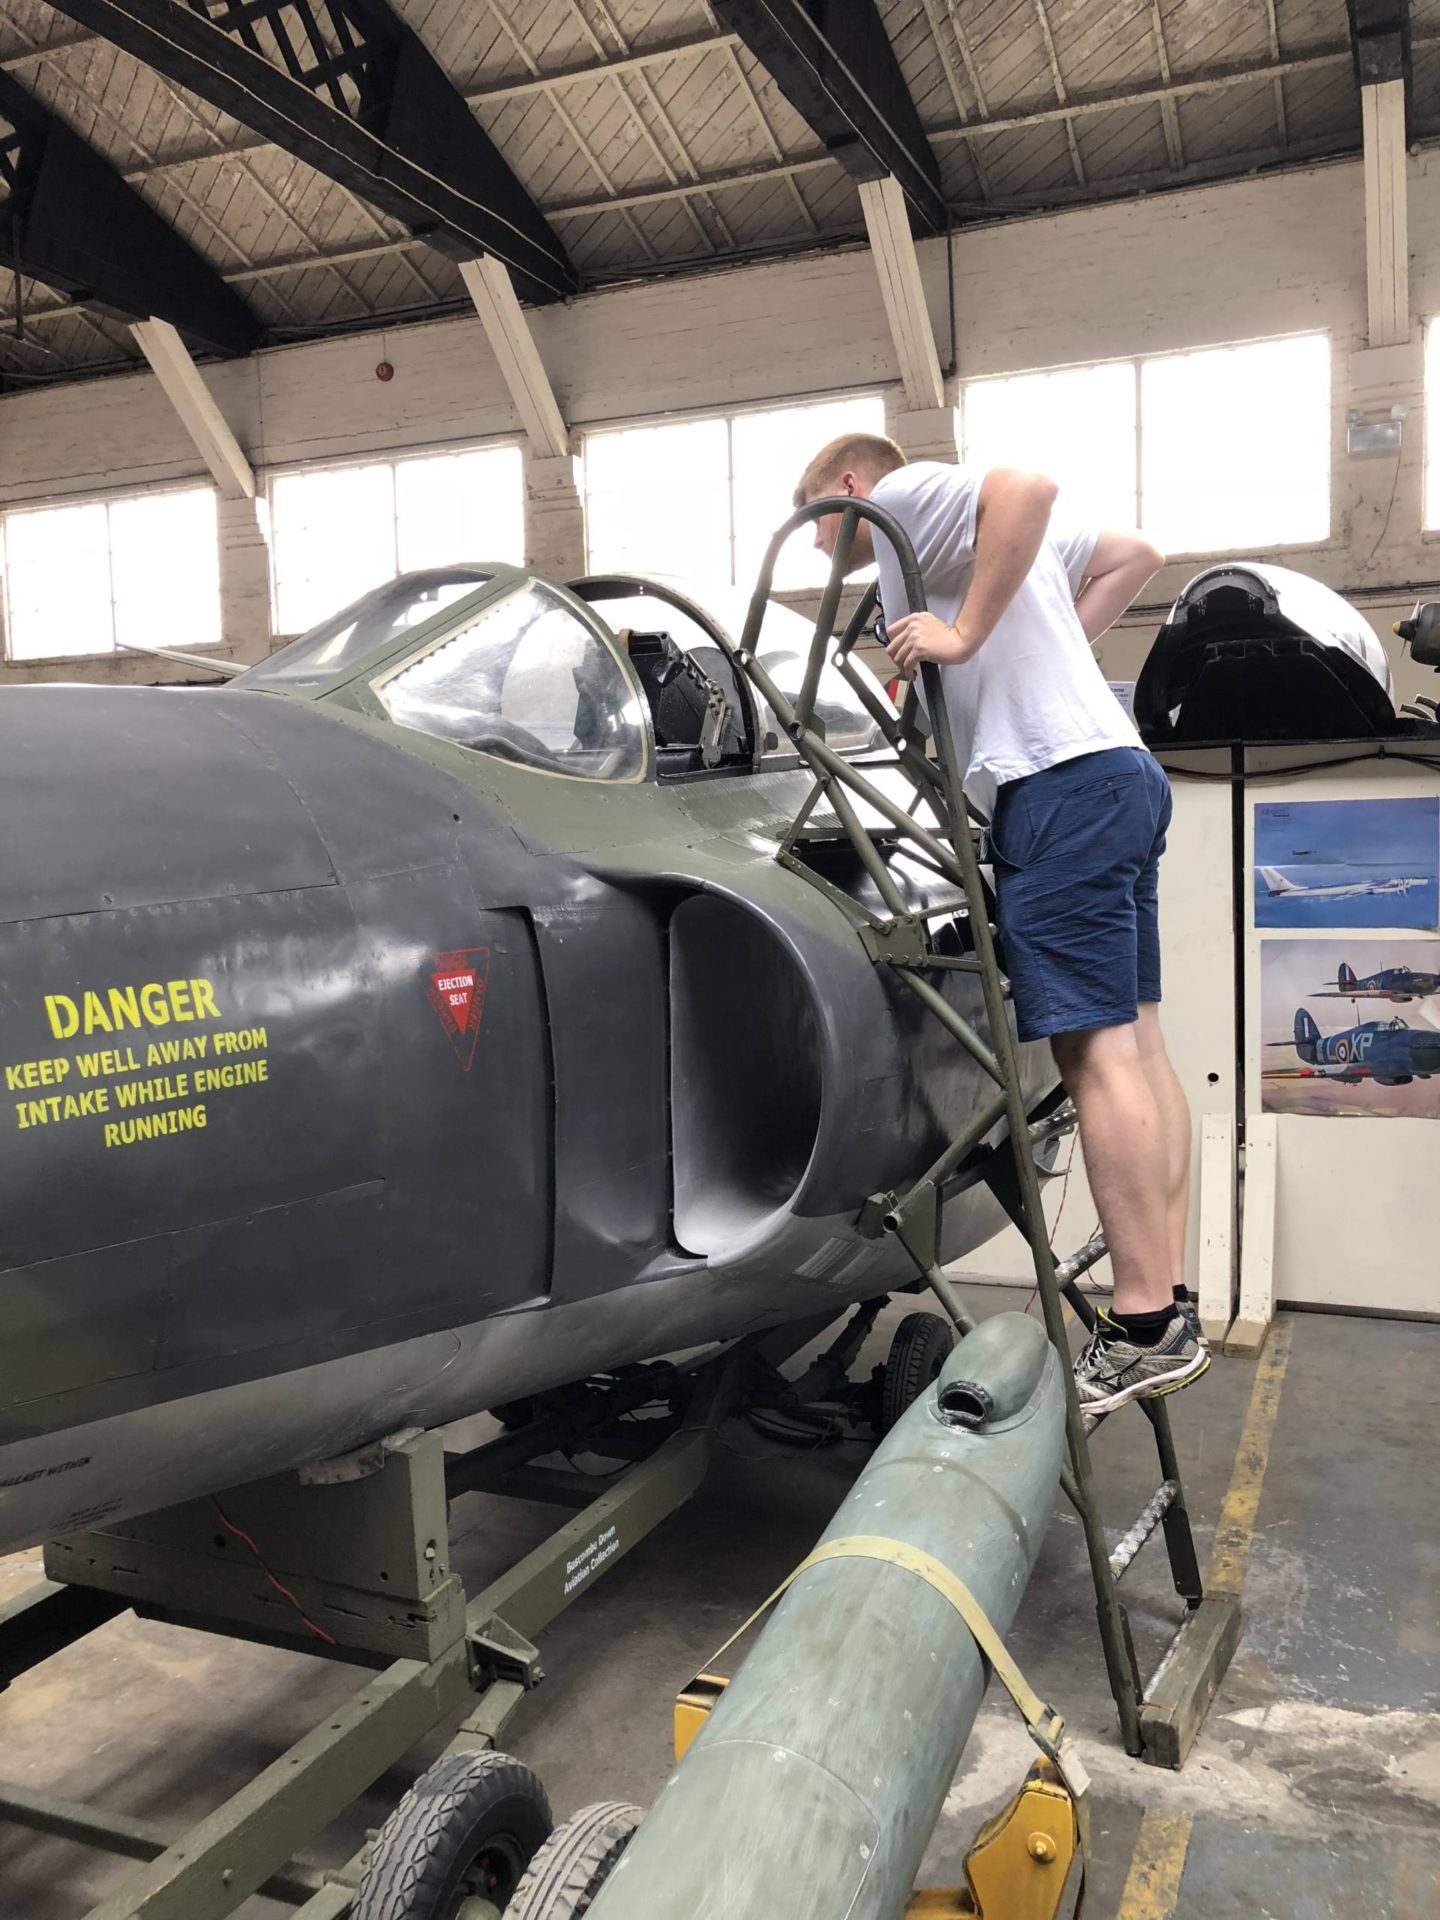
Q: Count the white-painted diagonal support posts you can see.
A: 4